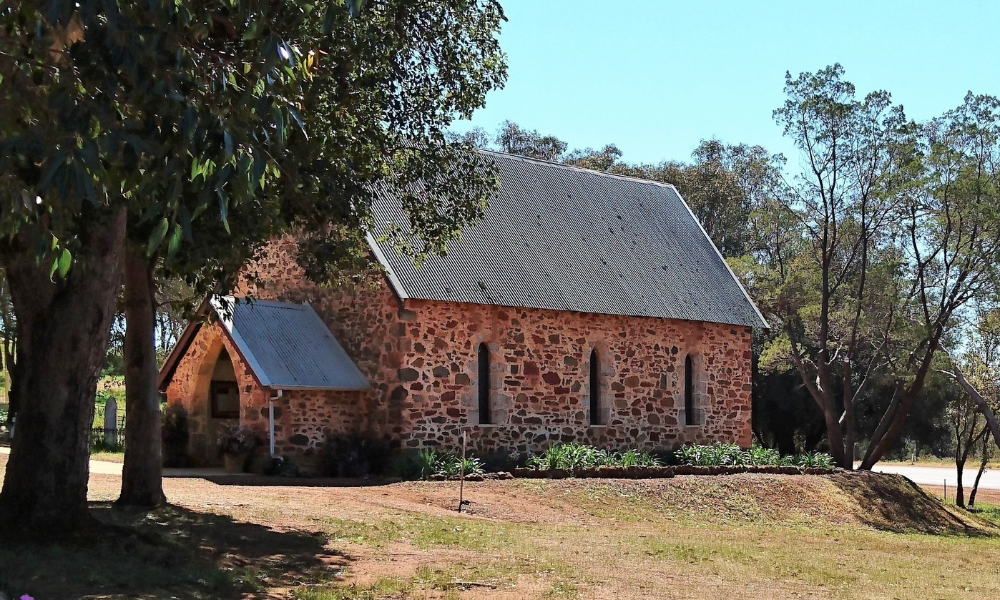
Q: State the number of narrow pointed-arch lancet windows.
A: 3